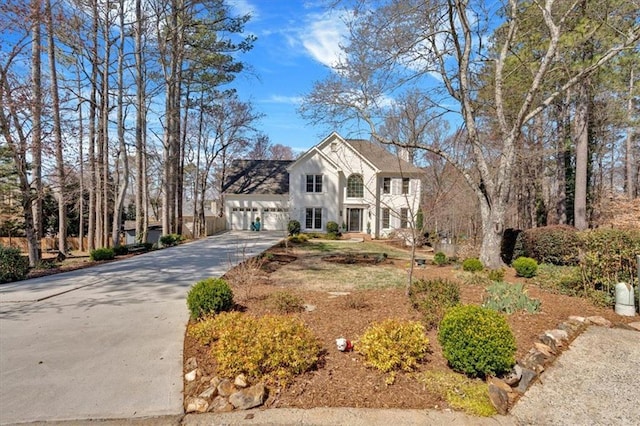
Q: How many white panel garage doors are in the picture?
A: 2